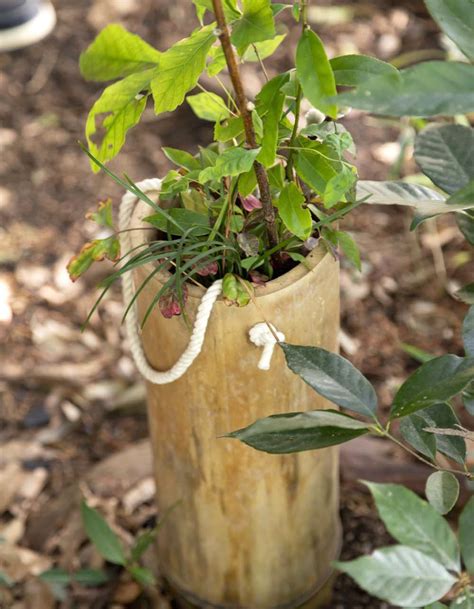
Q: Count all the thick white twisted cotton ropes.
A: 1